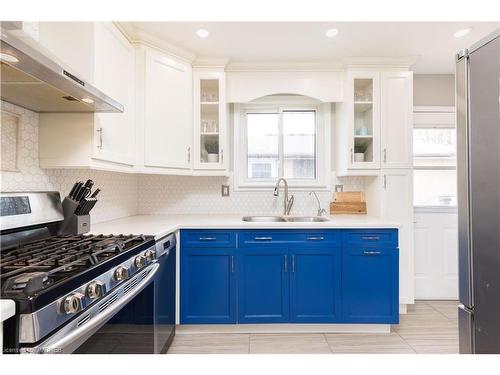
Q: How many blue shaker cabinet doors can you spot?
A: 4